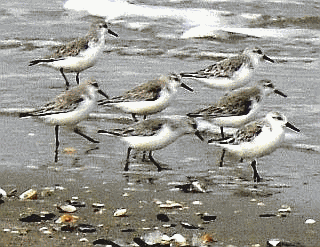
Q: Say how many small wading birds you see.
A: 7